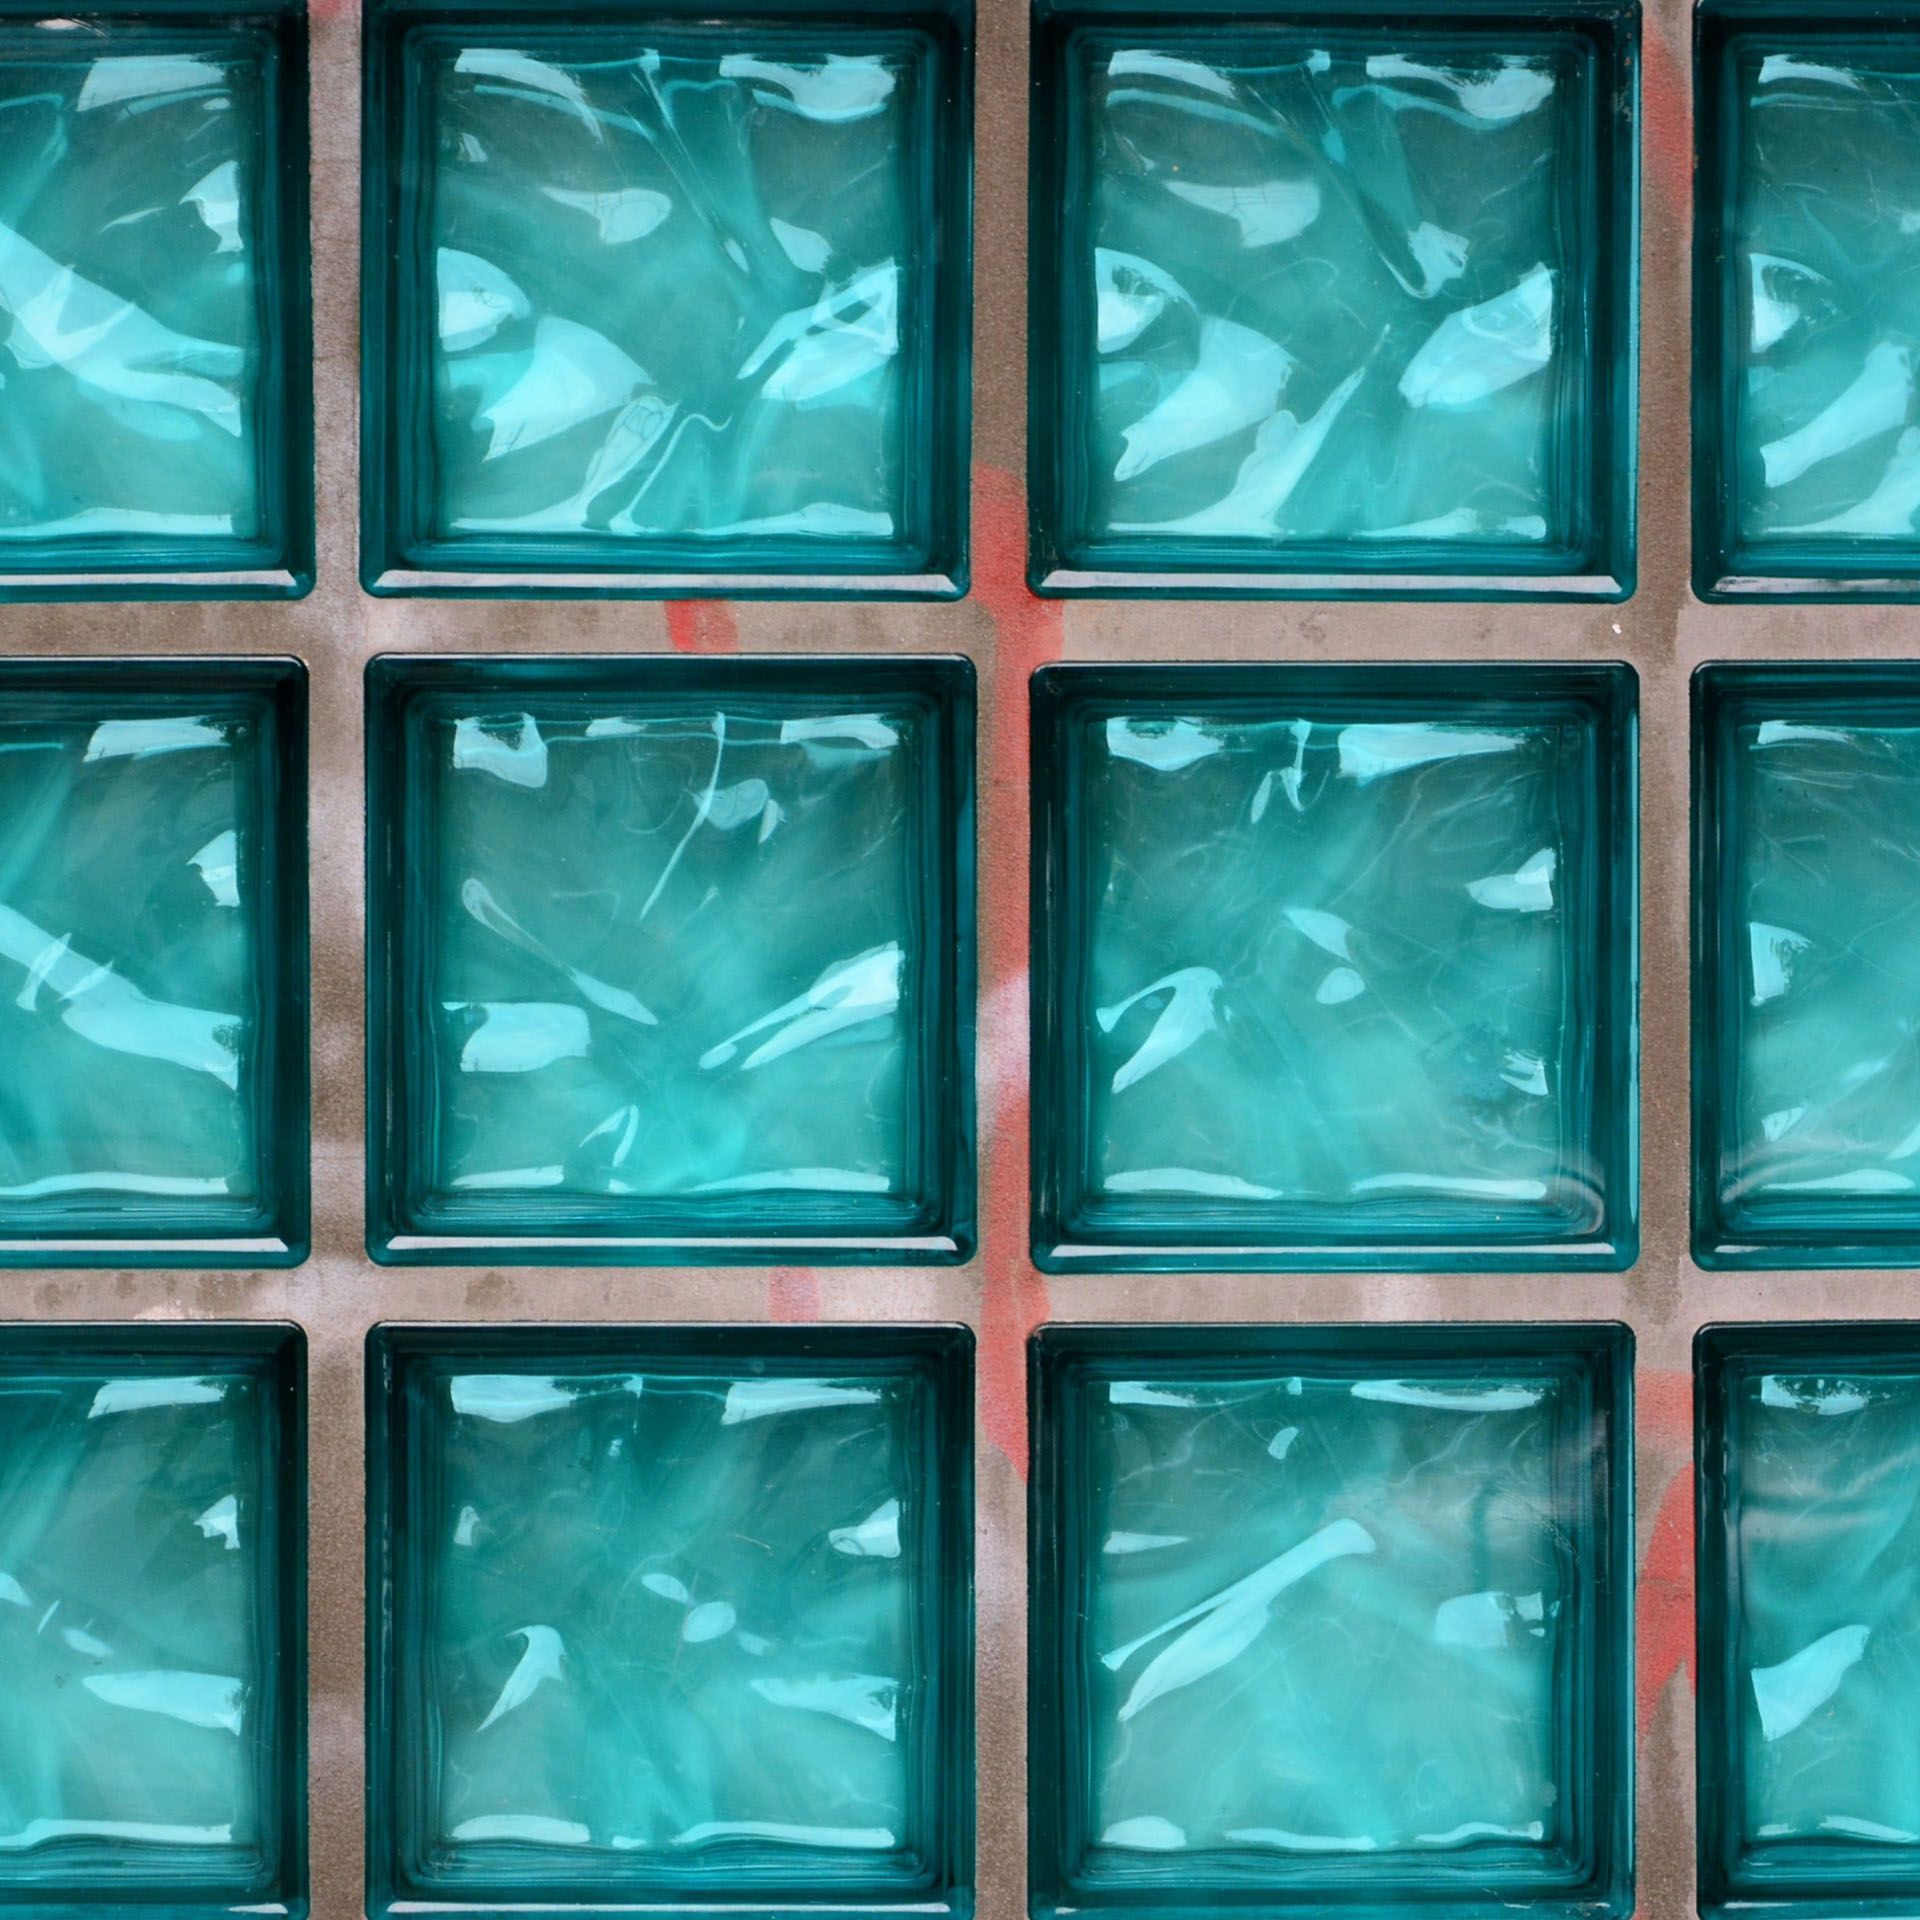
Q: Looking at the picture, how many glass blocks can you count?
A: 12